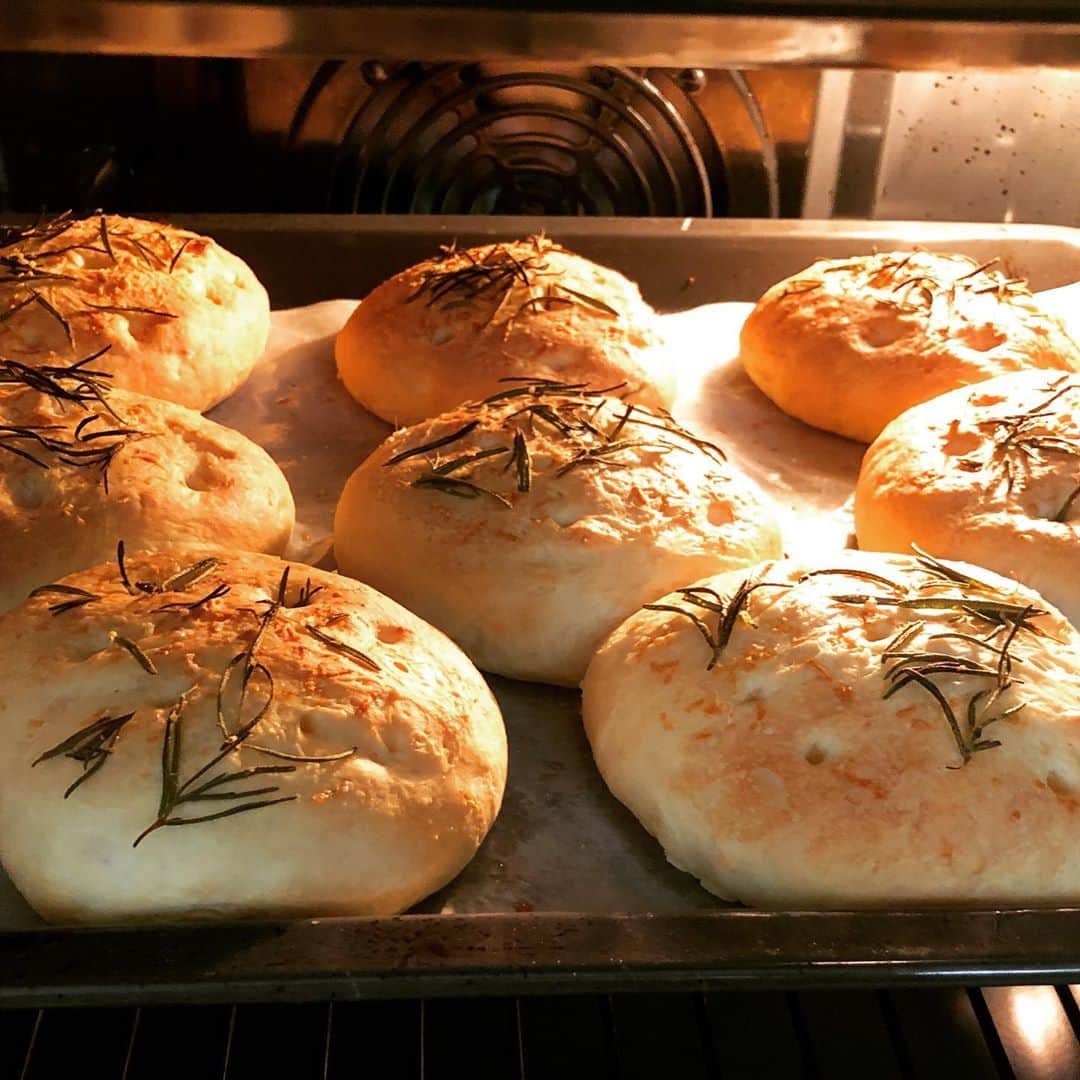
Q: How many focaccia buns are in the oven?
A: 8